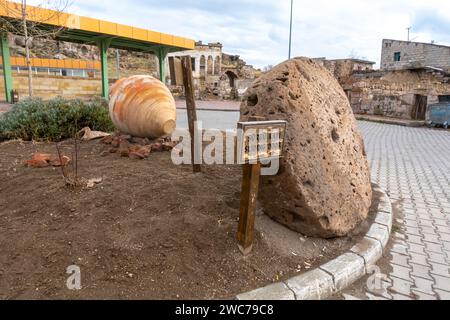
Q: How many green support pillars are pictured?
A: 3